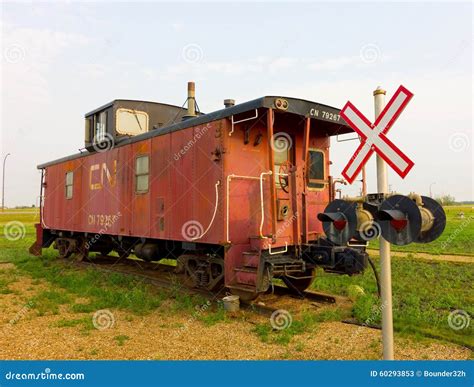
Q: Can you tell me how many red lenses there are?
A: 2